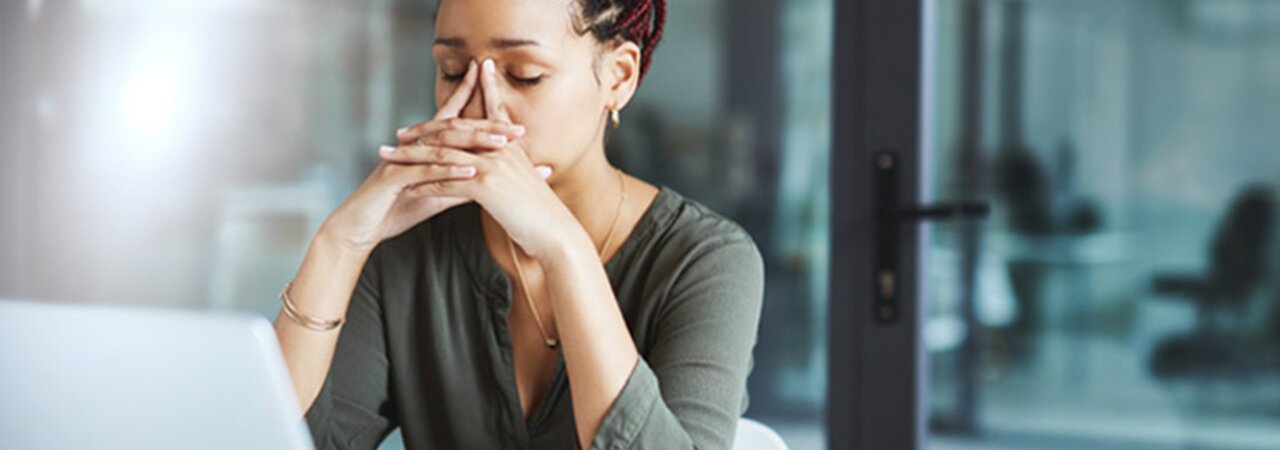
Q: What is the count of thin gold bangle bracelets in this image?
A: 2